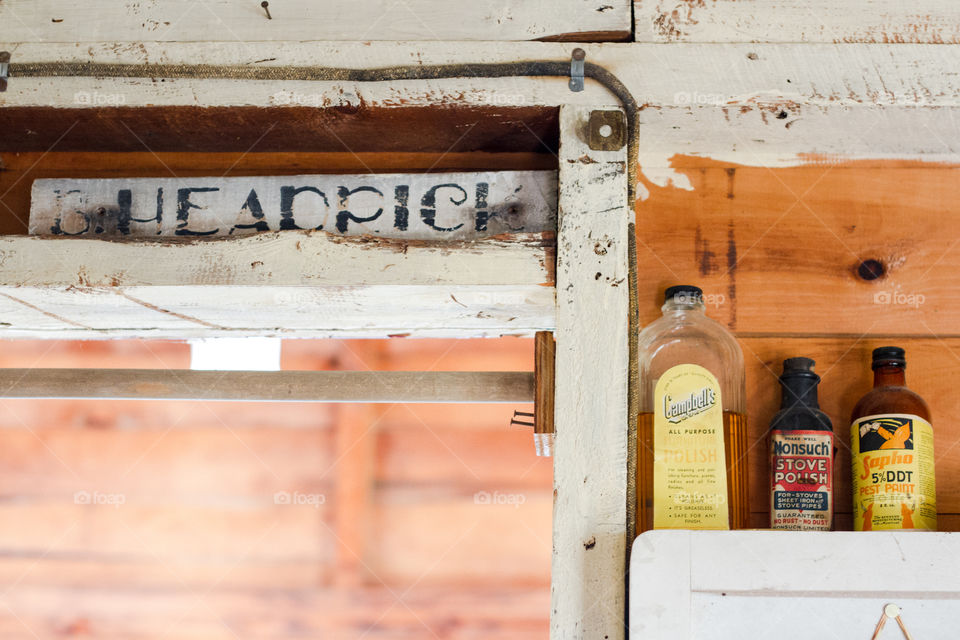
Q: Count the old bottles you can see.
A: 3